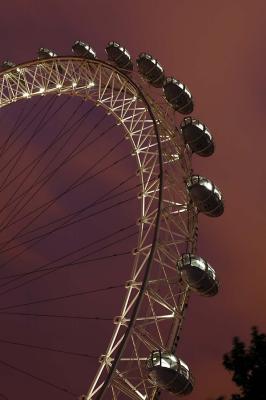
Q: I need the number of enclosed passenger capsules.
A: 10